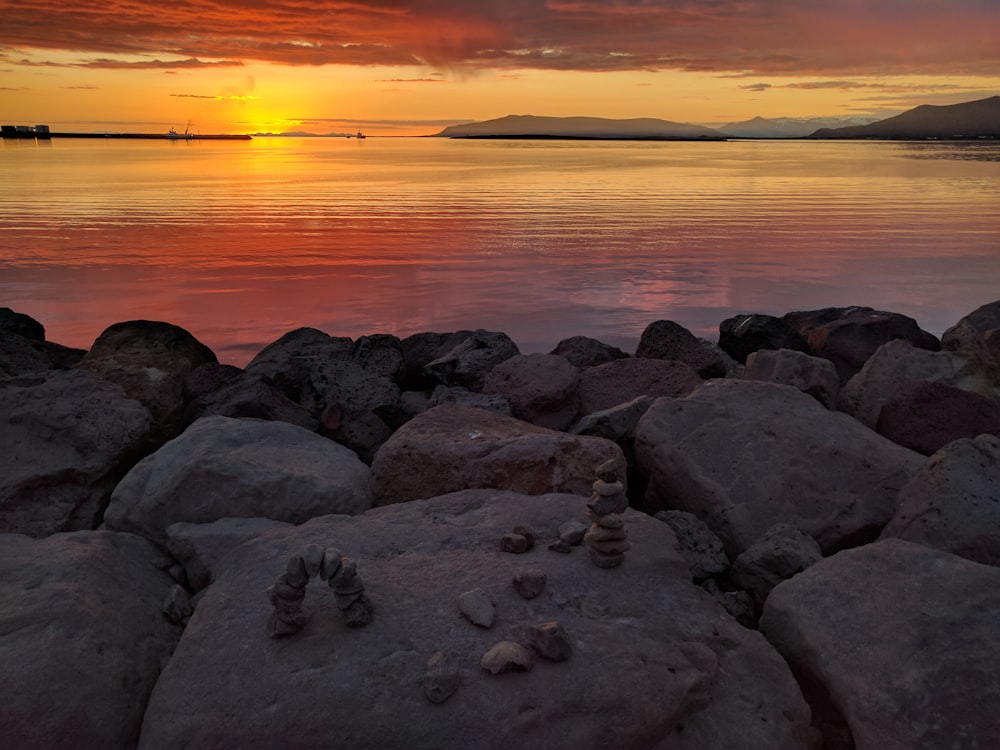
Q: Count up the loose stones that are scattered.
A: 9